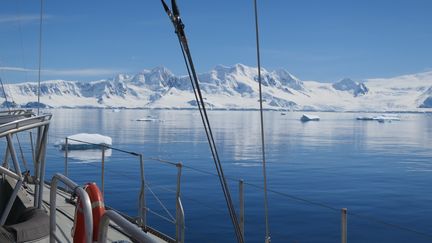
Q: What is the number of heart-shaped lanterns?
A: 0